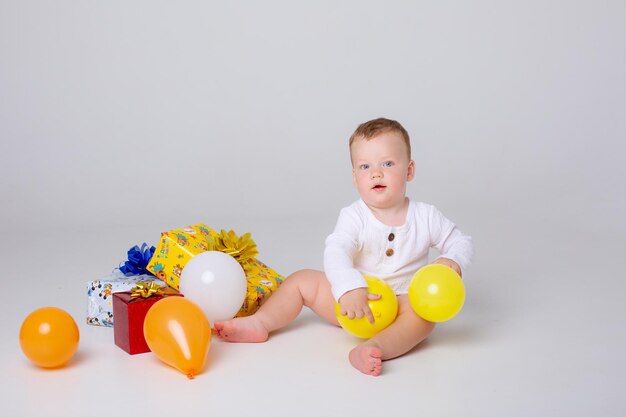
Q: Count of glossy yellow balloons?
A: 2